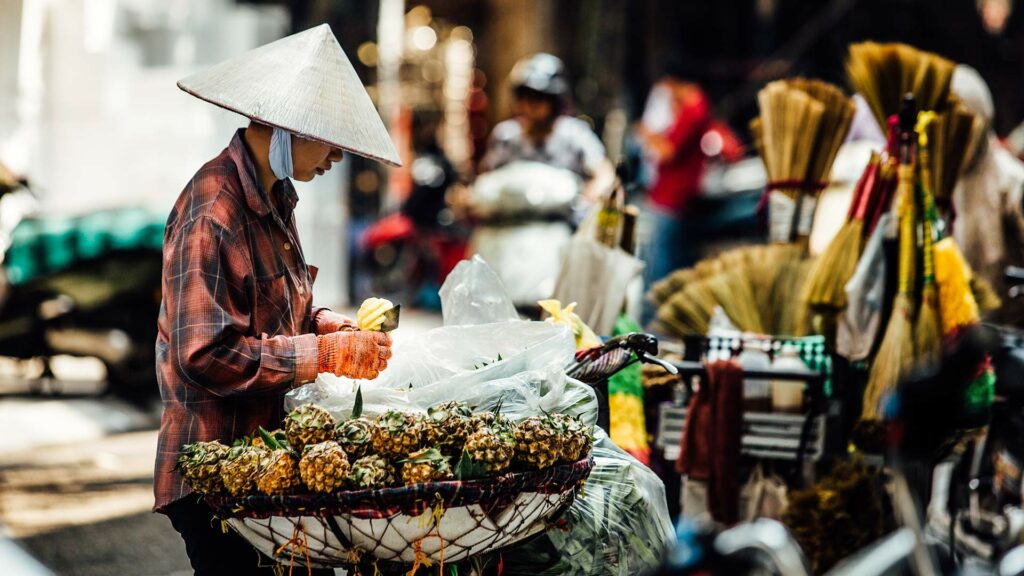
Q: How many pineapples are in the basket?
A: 15